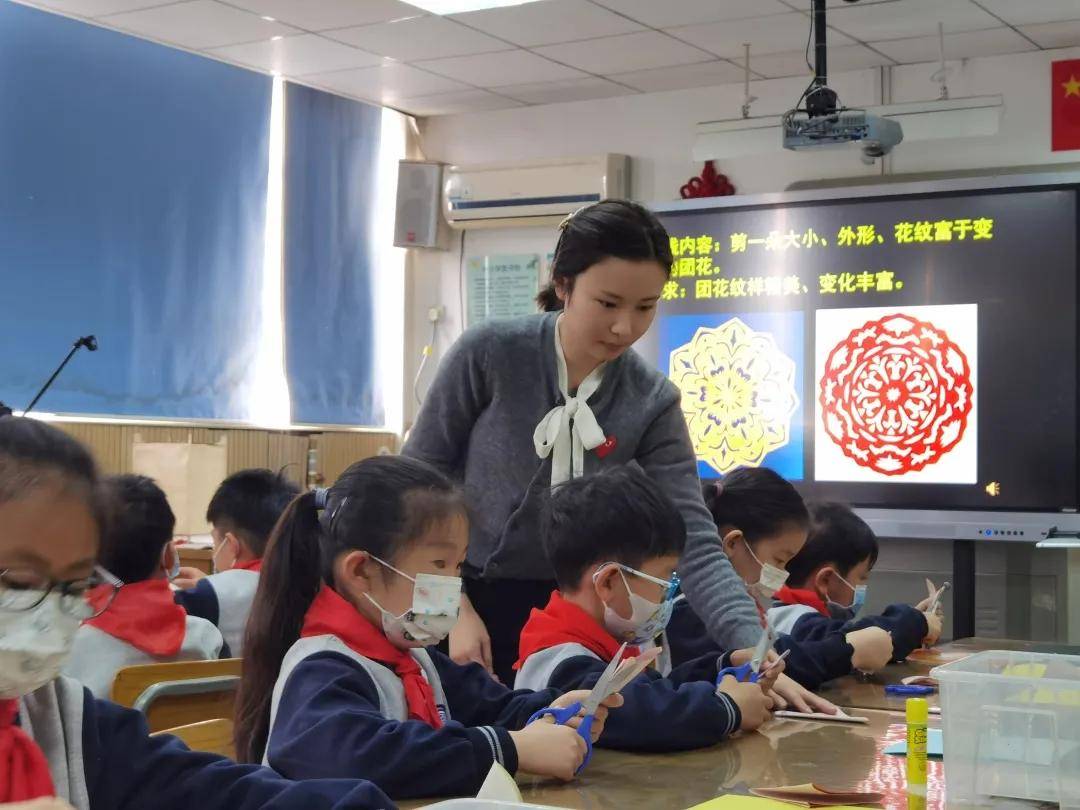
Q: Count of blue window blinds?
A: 2